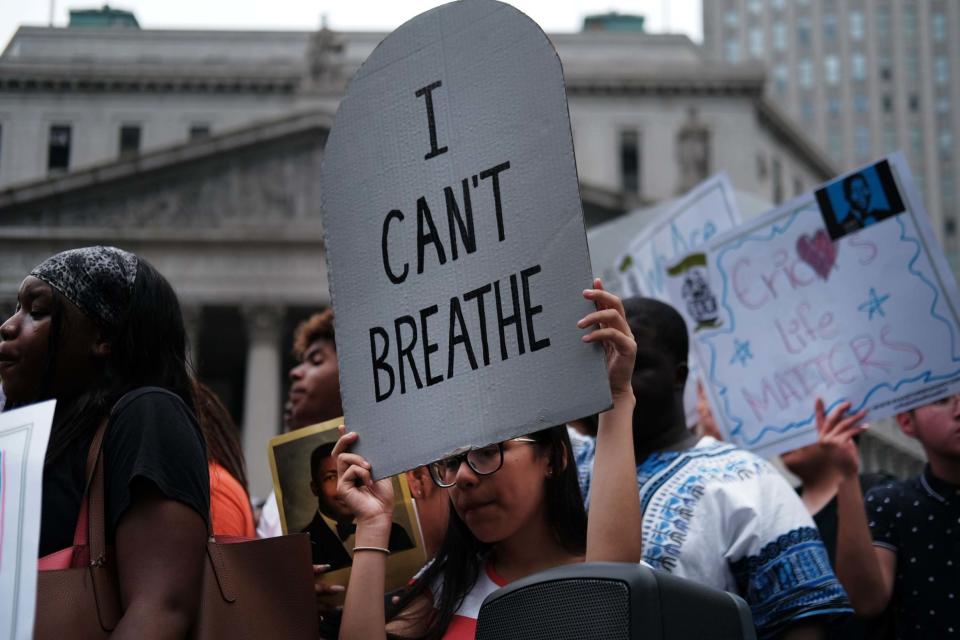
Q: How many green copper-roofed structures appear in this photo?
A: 2